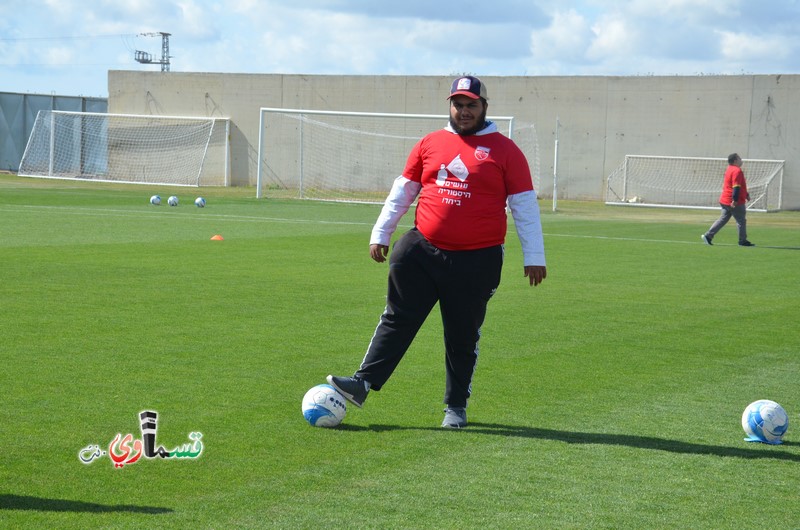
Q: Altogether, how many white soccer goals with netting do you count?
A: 3